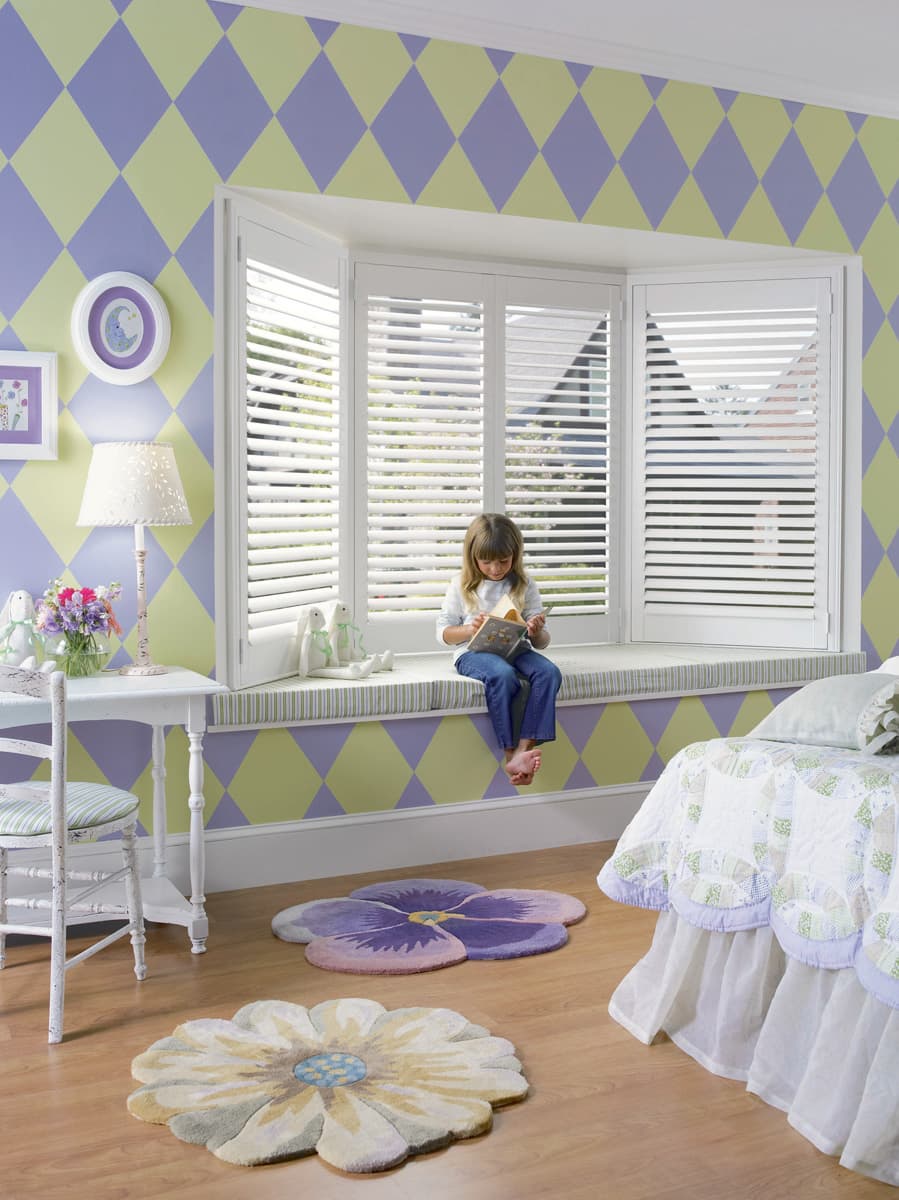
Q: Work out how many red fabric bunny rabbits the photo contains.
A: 0